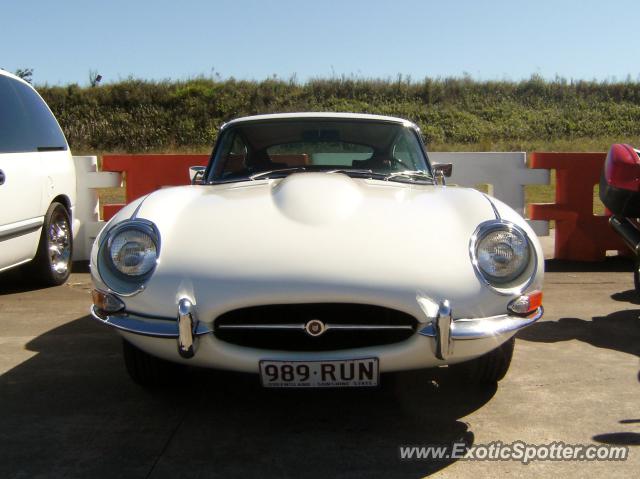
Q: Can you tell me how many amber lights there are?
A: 2